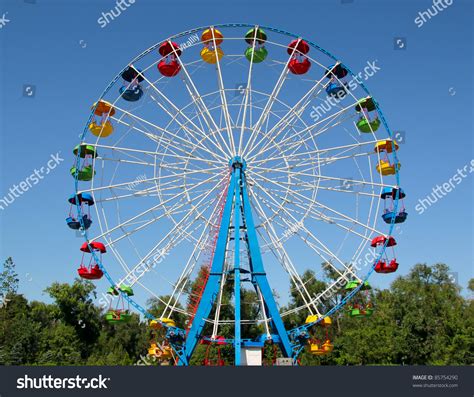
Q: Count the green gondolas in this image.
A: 5